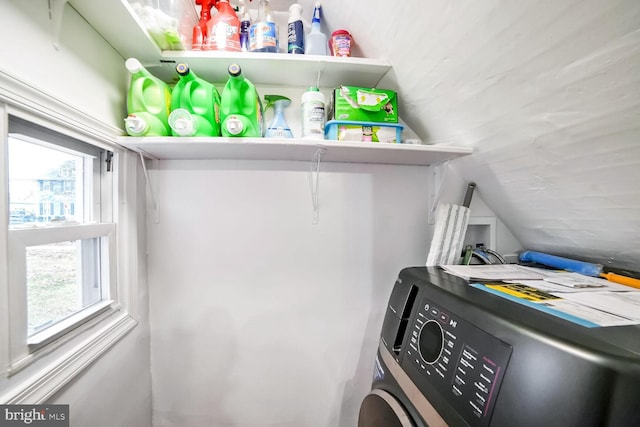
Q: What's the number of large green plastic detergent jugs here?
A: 3